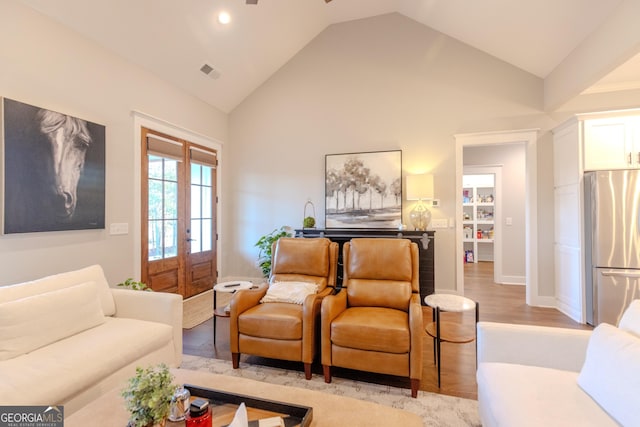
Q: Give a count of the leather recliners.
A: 2